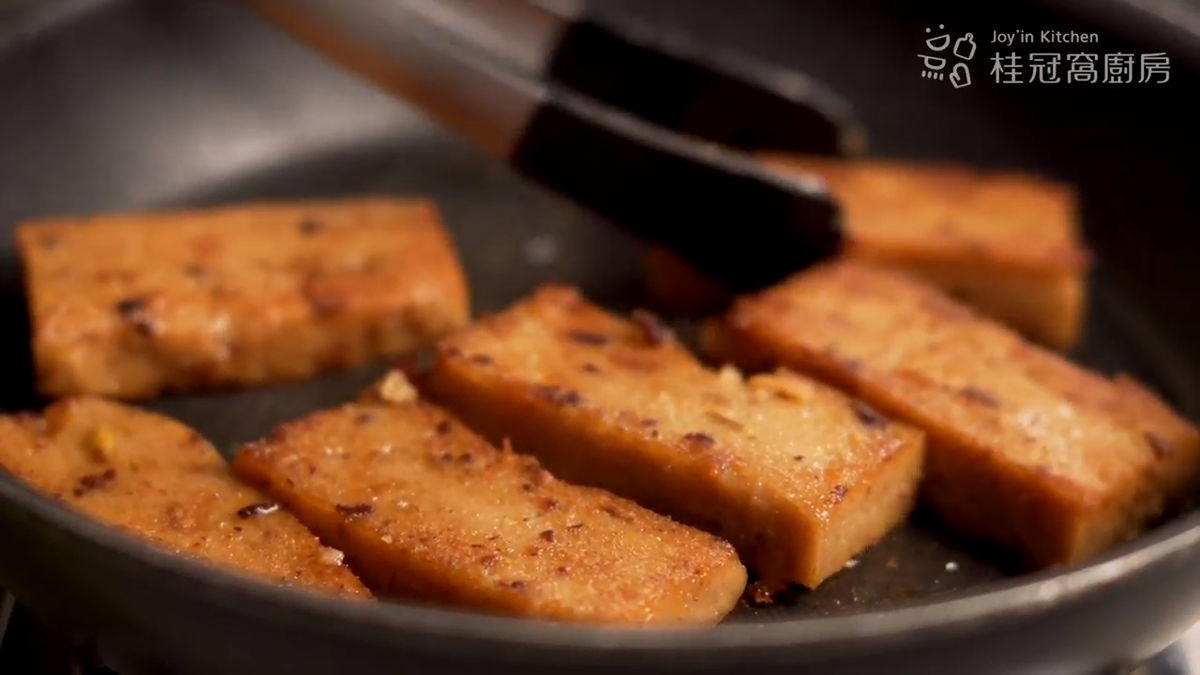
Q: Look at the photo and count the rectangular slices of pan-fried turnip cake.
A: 6